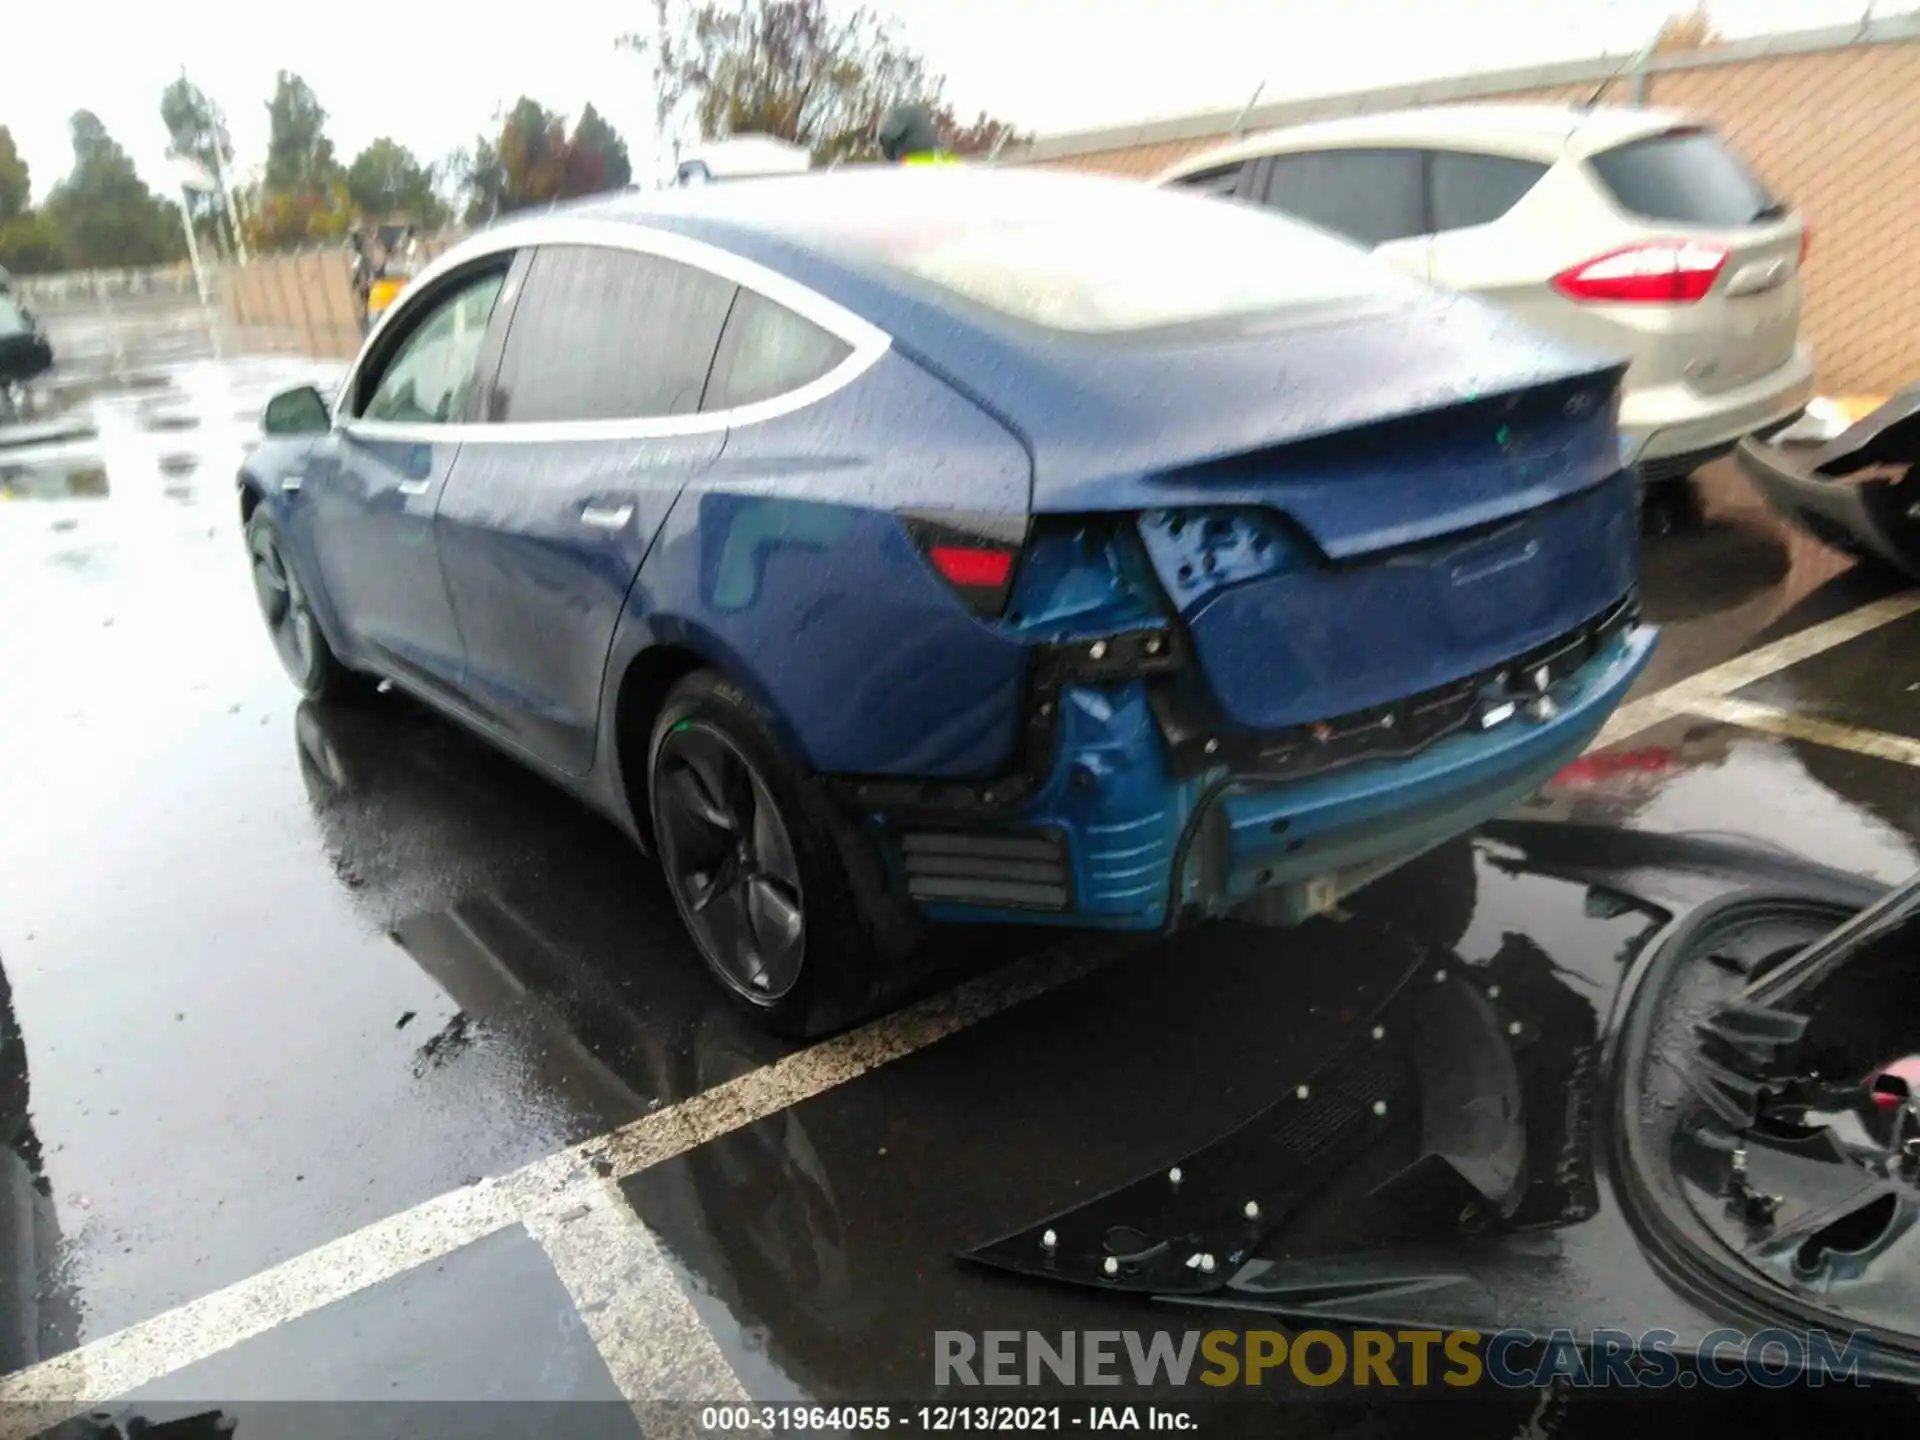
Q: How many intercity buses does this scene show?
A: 0